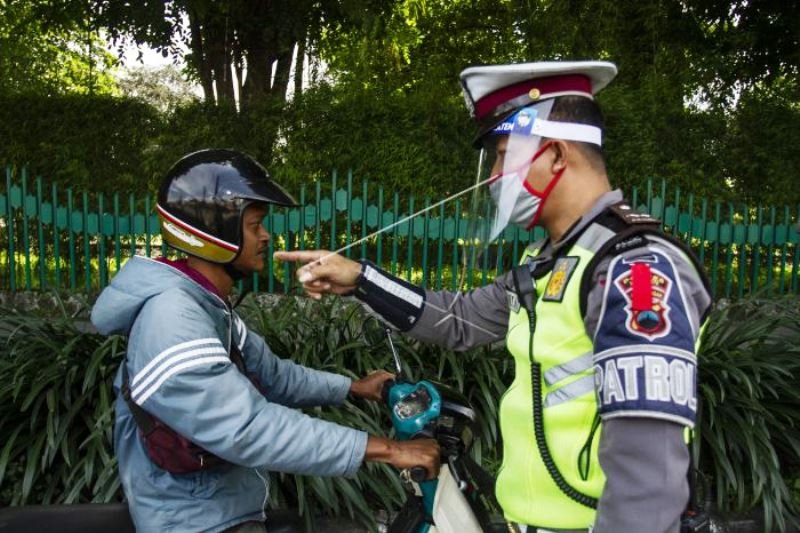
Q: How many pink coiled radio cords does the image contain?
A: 0